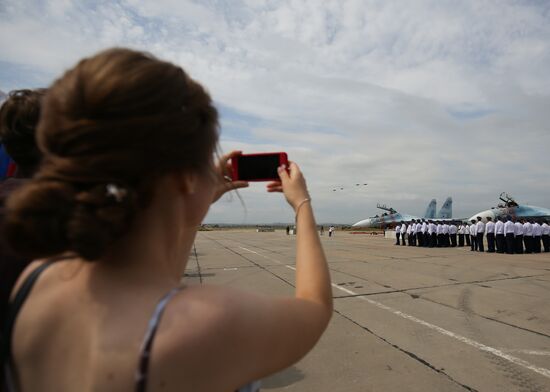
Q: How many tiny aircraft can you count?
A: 4